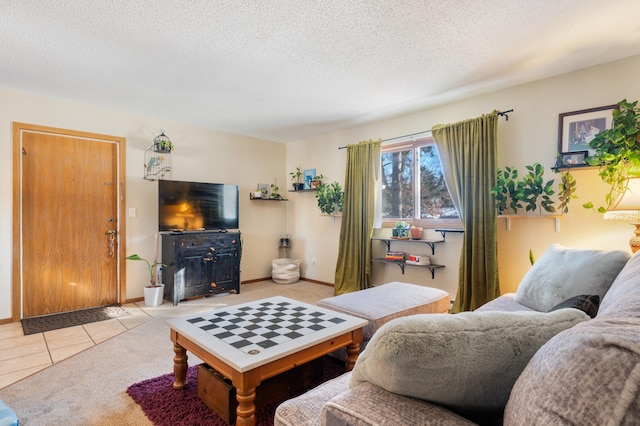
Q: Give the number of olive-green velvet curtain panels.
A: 2